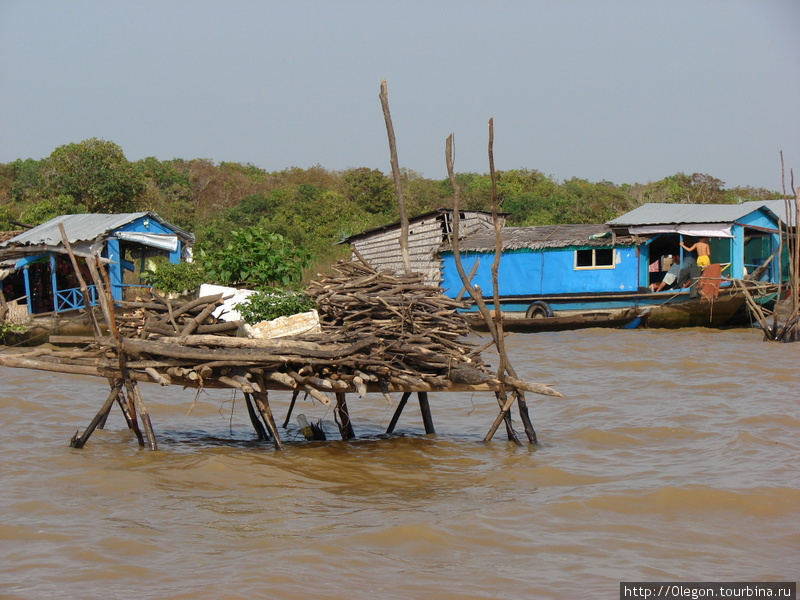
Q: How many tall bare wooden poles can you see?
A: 3